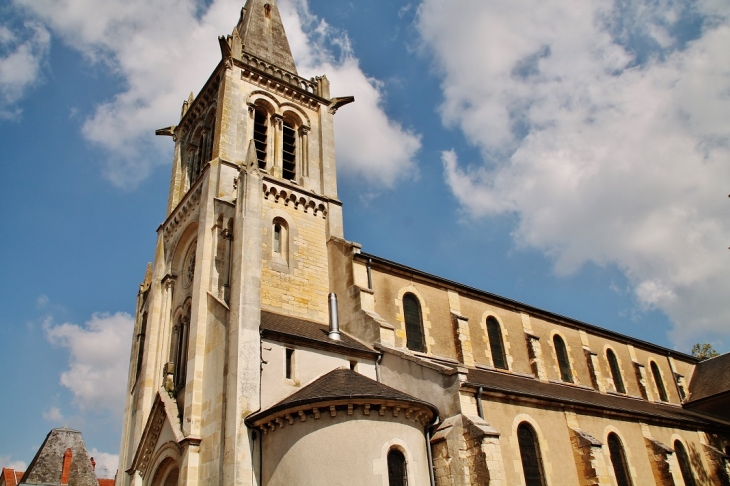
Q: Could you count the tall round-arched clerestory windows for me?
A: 5